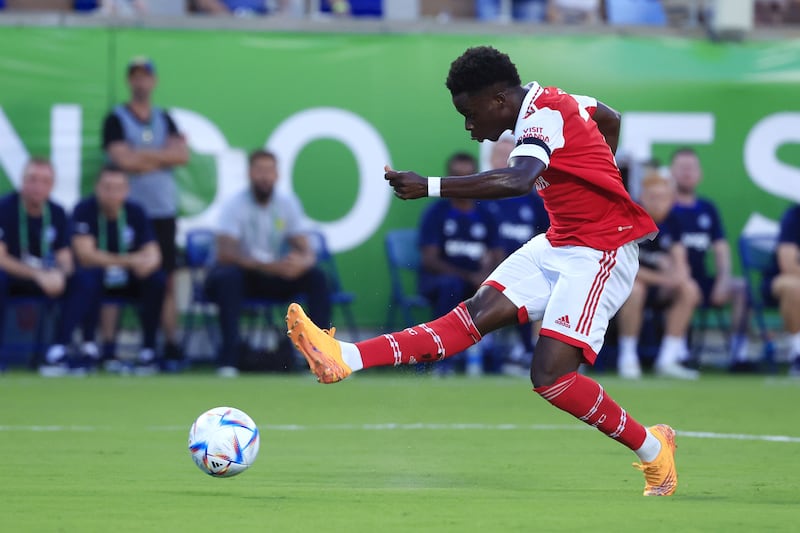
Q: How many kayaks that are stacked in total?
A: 0